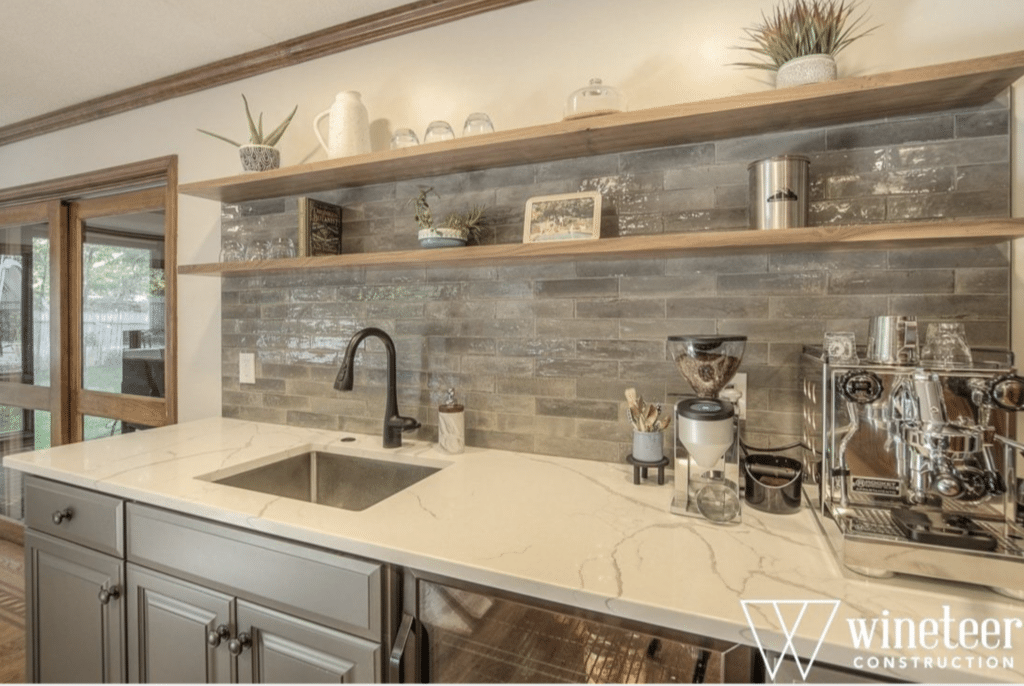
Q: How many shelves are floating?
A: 2